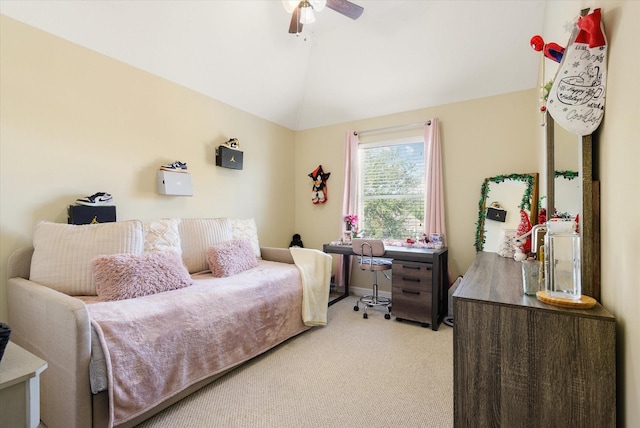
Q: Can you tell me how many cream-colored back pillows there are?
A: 4